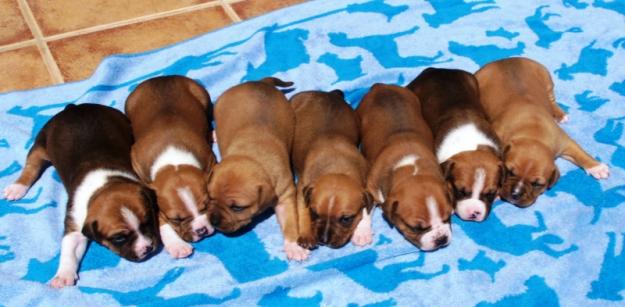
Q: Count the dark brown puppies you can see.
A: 2